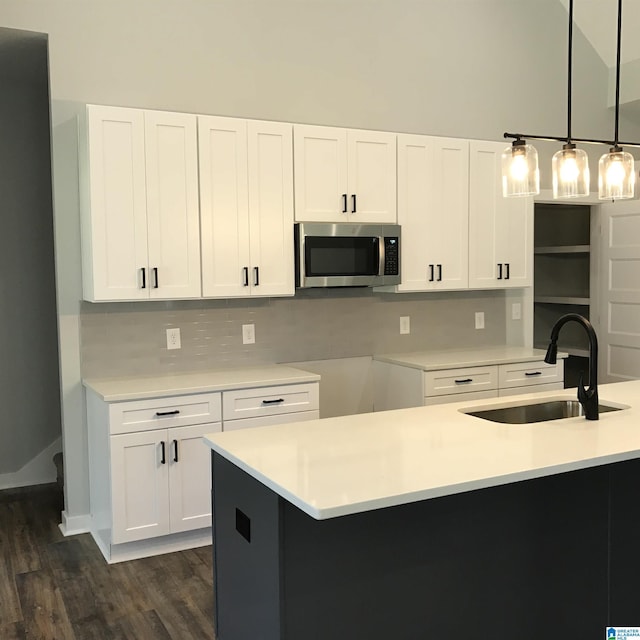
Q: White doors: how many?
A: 13